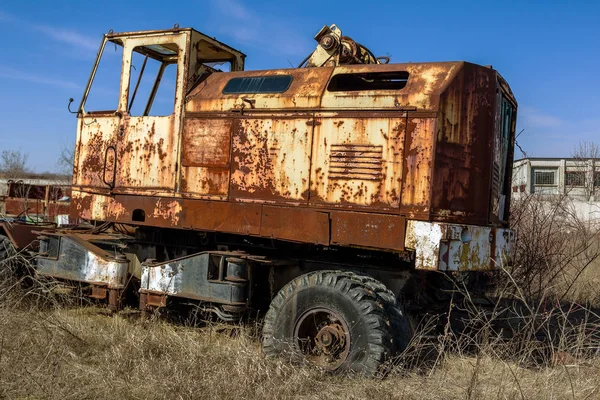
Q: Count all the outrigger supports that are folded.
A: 2